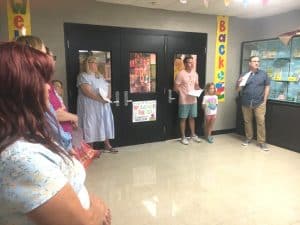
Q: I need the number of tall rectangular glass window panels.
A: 3